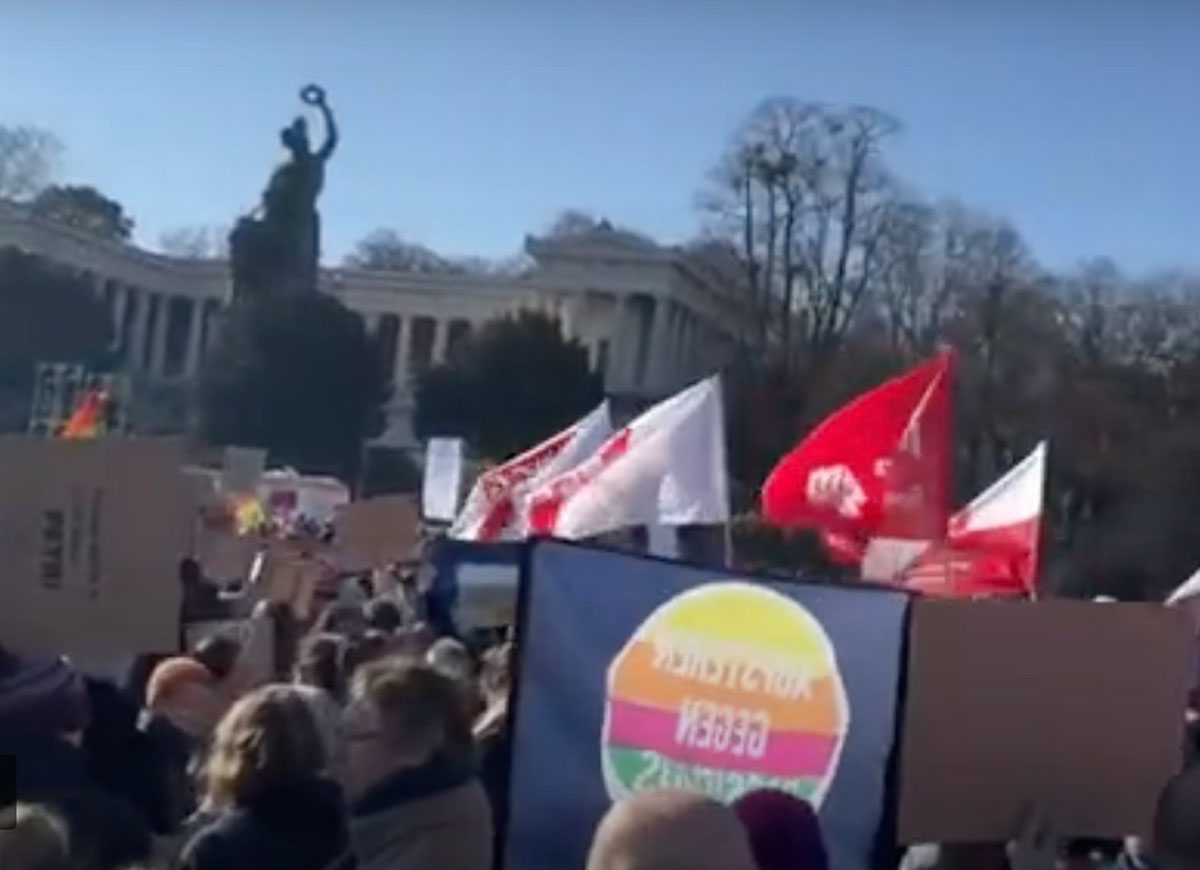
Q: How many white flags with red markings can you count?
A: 2